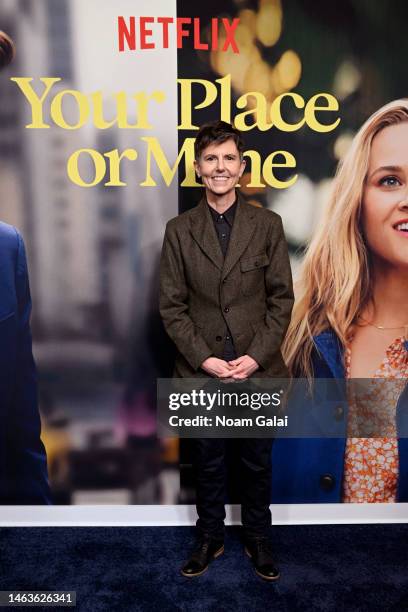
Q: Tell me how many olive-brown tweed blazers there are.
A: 1